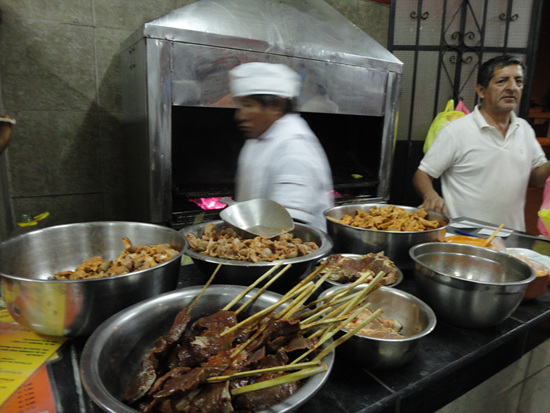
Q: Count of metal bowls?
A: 7